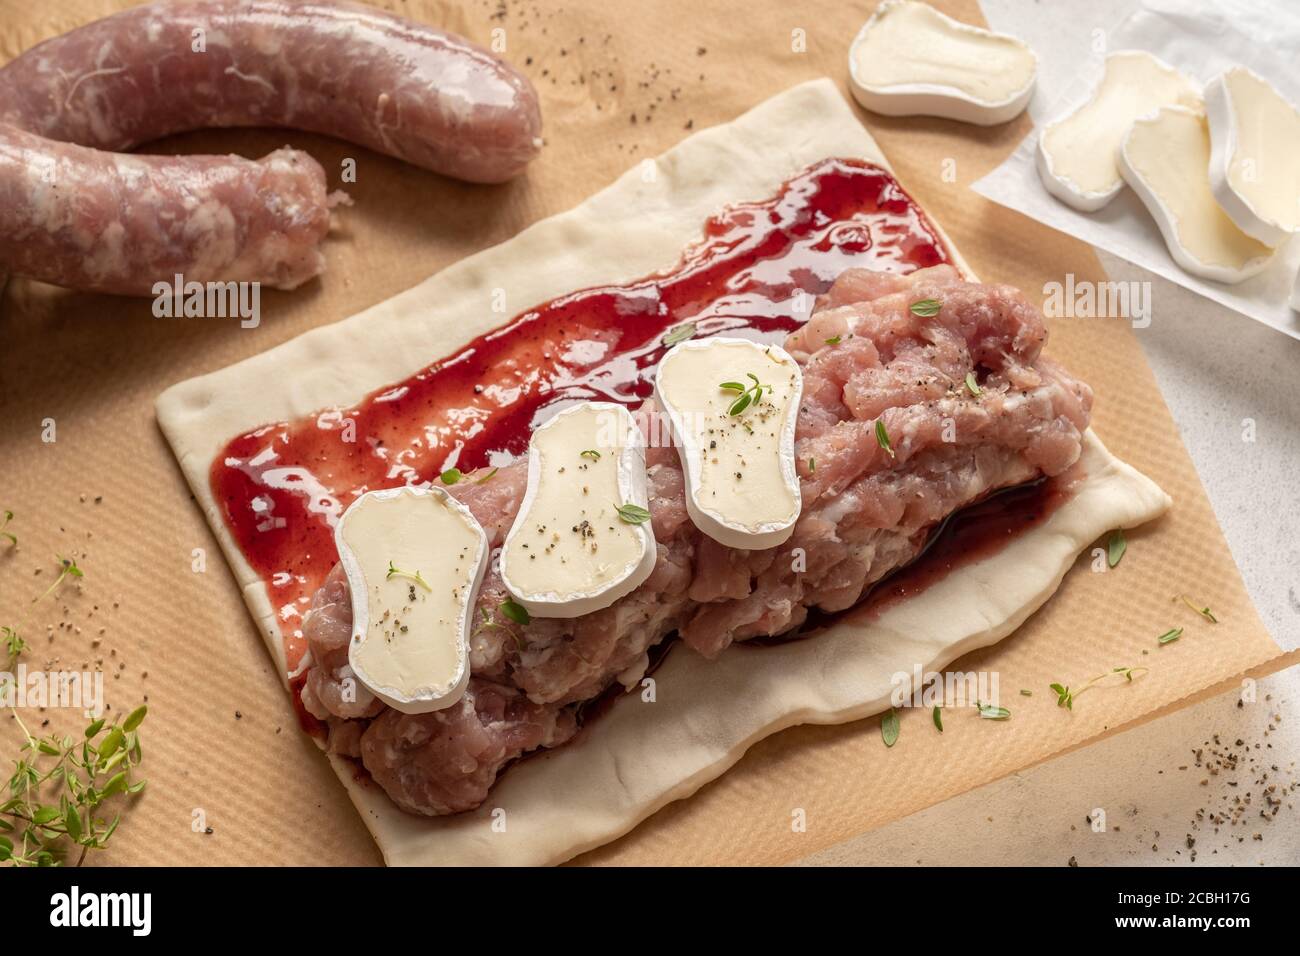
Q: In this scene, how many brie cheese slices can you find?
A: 7